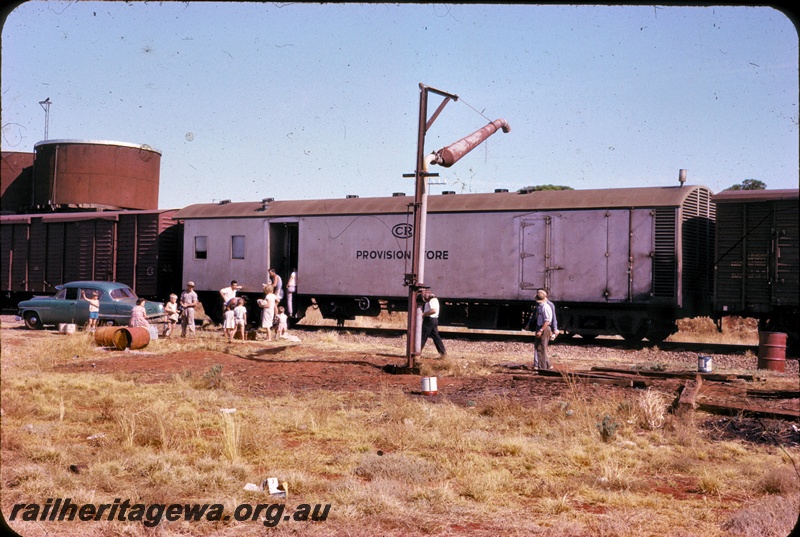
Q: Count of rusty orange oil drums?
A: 2